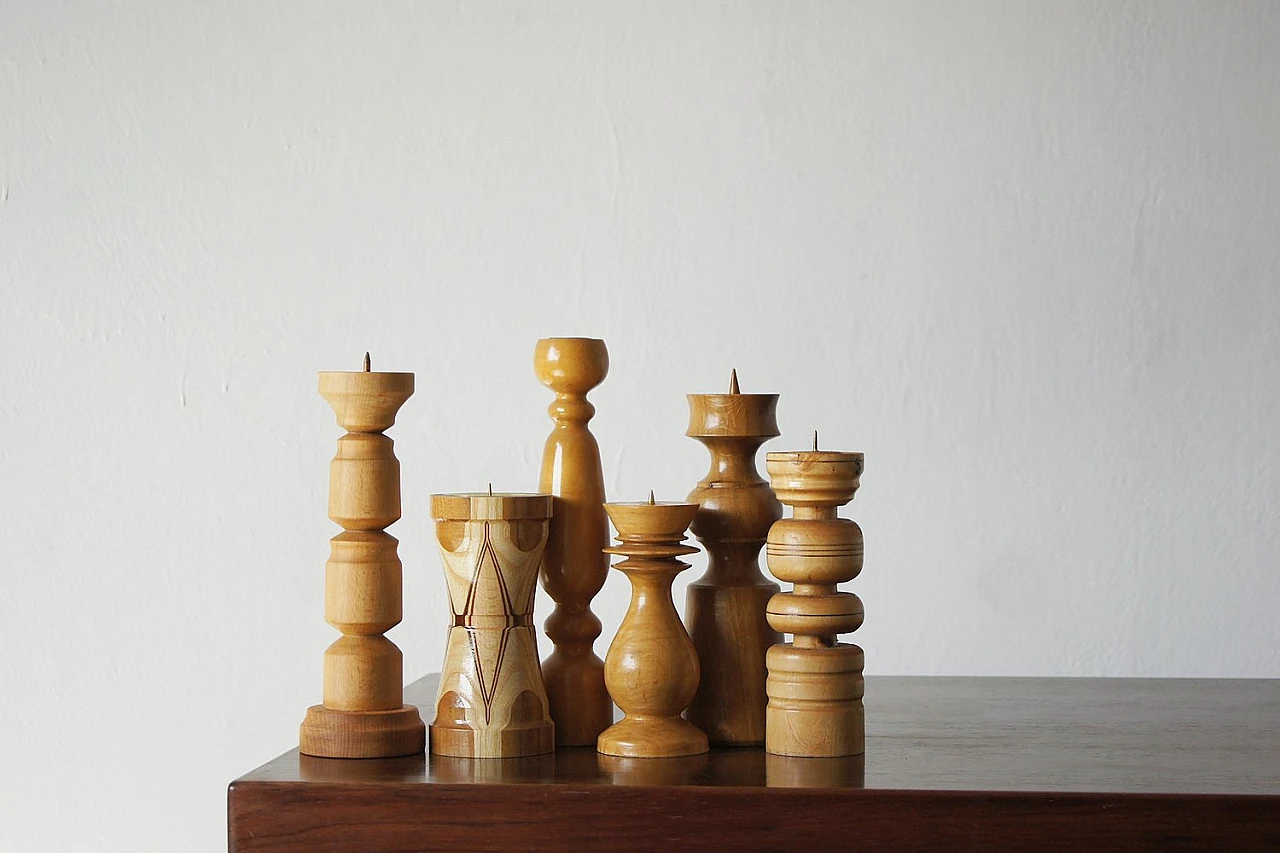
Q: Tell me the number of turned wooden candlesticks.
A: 6